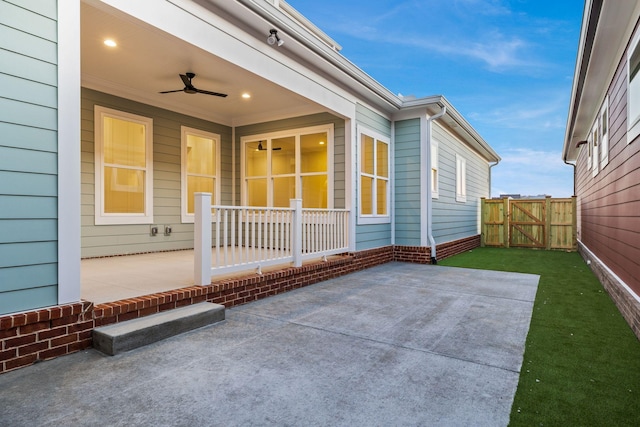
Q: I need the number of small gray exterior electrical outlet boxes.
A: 2